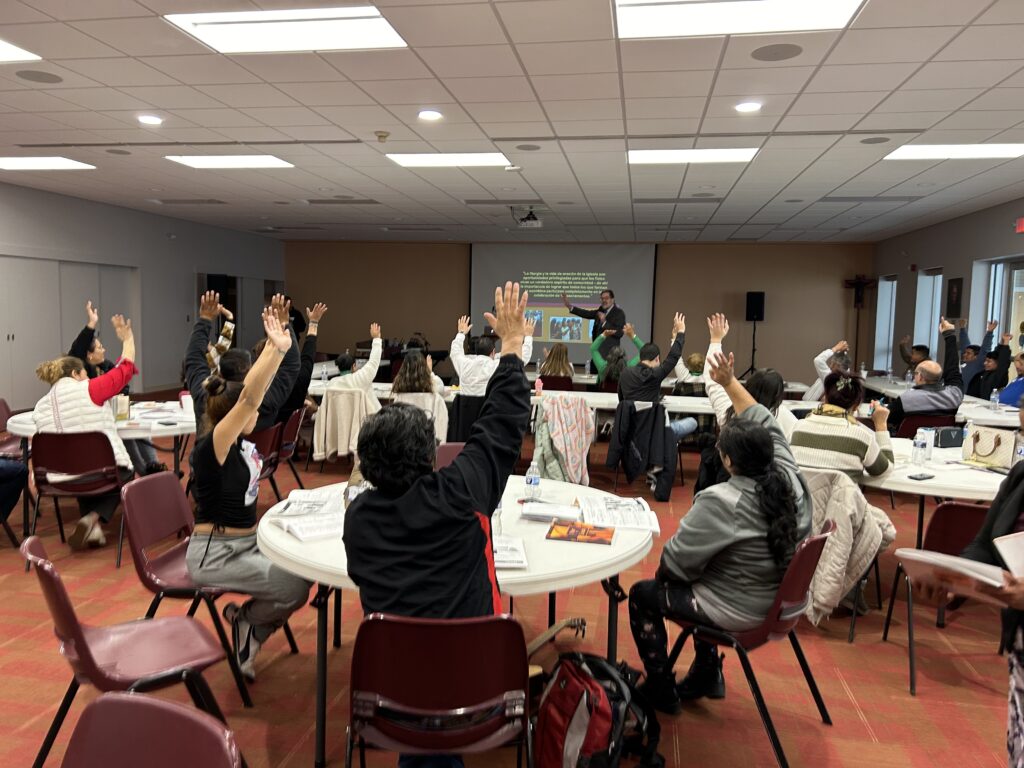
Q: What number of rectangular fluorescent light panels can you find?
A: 8